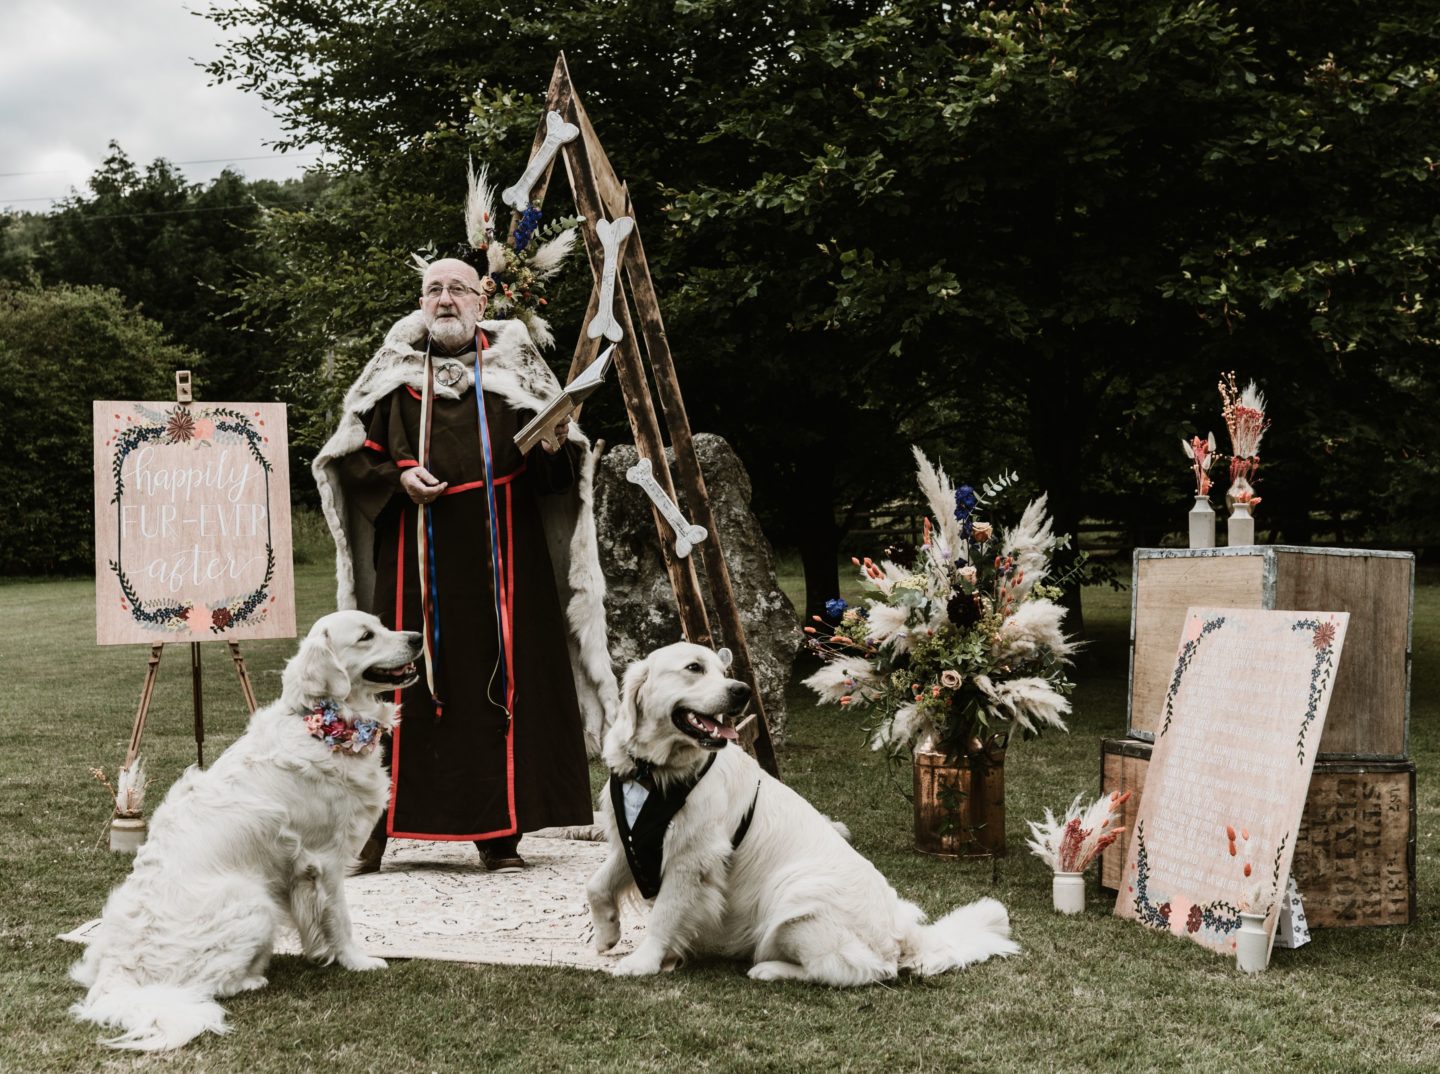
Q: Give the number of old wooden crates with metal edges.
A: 2